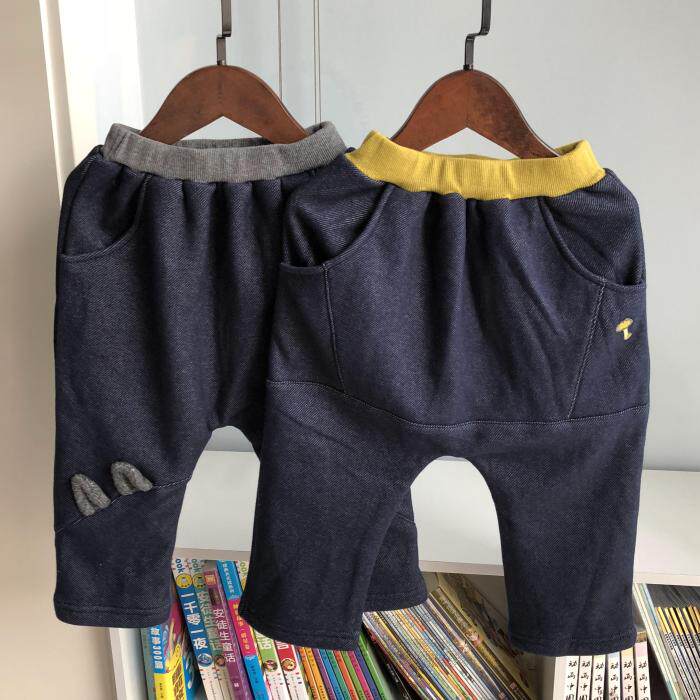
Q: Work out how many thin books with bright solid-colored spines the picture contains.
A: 10